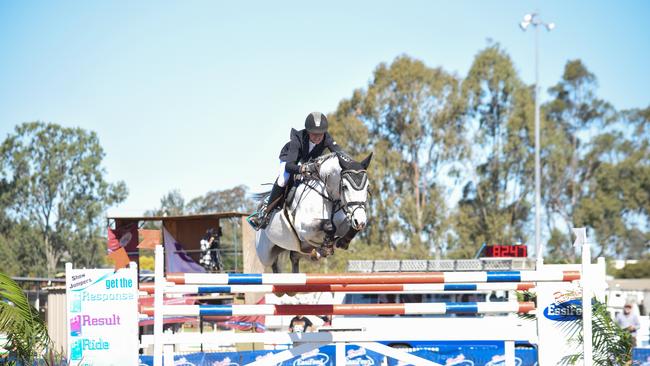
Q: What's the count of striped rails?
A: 3